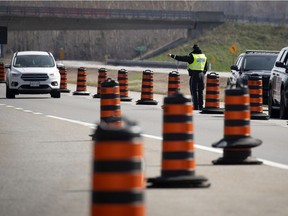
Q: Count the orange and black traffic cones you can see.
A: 13